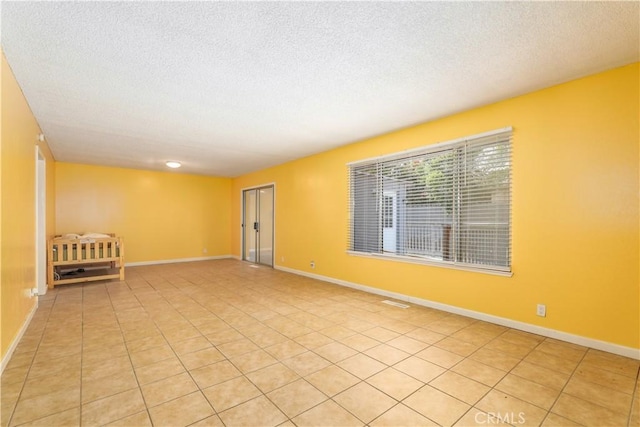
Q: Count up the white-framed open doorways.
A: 1